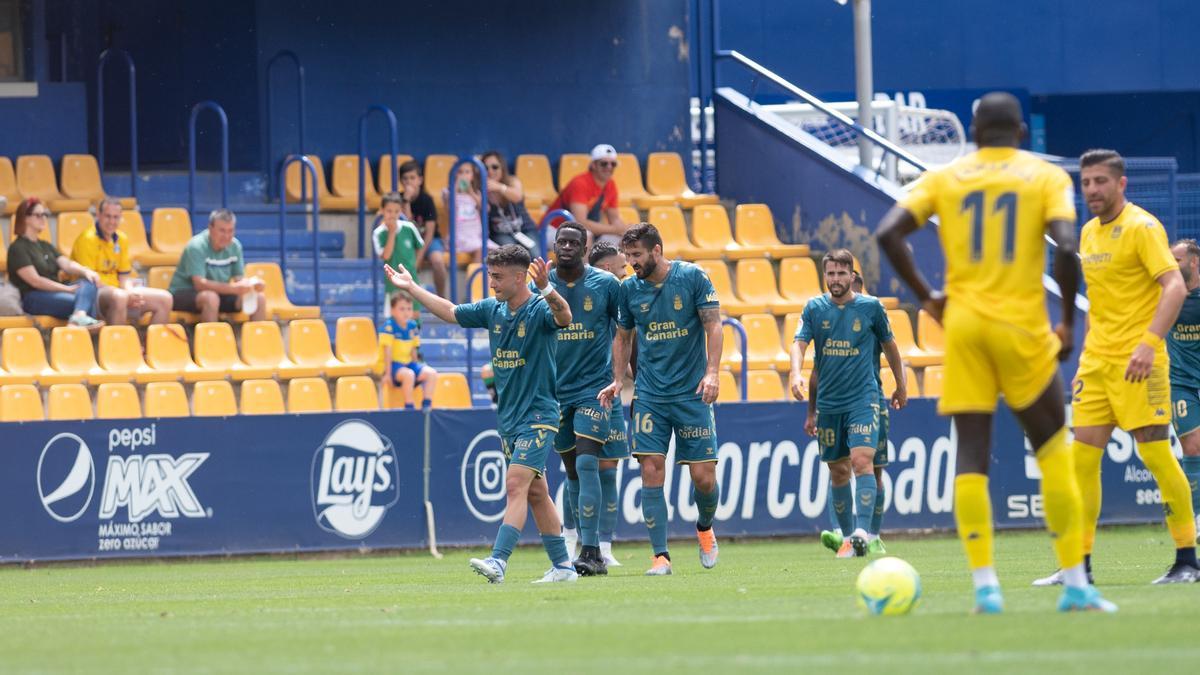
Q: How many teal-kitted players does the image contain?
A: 7